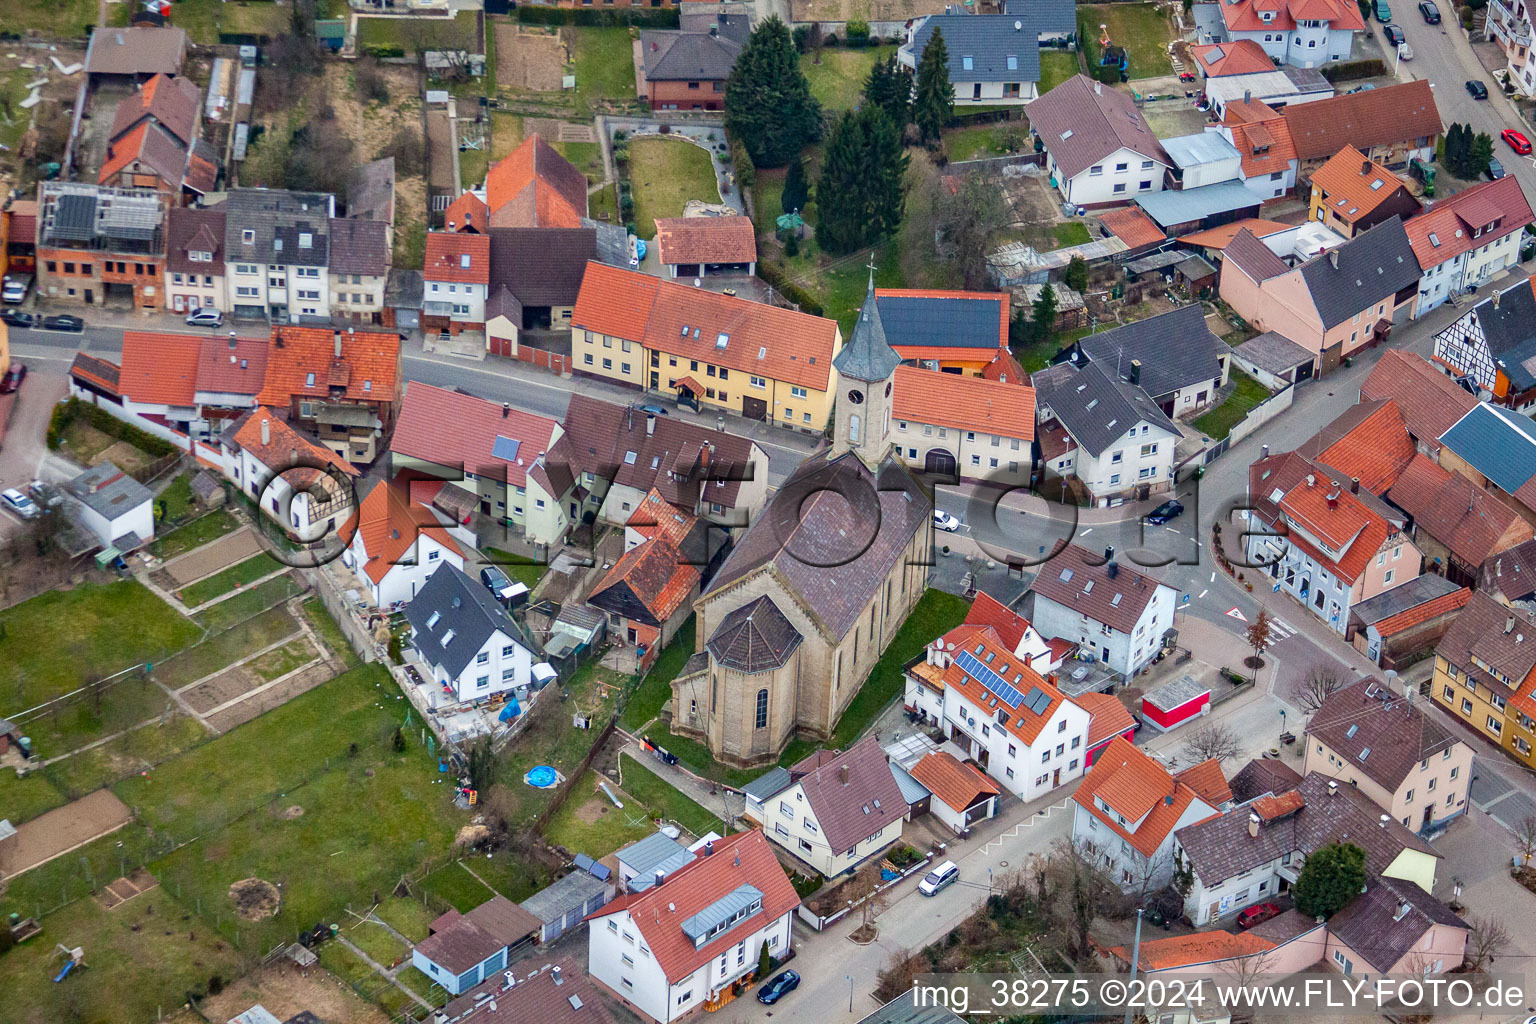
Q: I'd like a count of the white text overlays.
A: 1